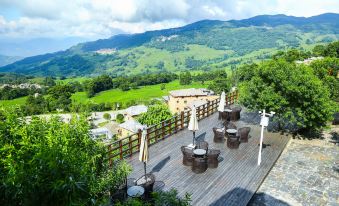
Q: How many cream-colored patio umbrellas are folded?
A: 3